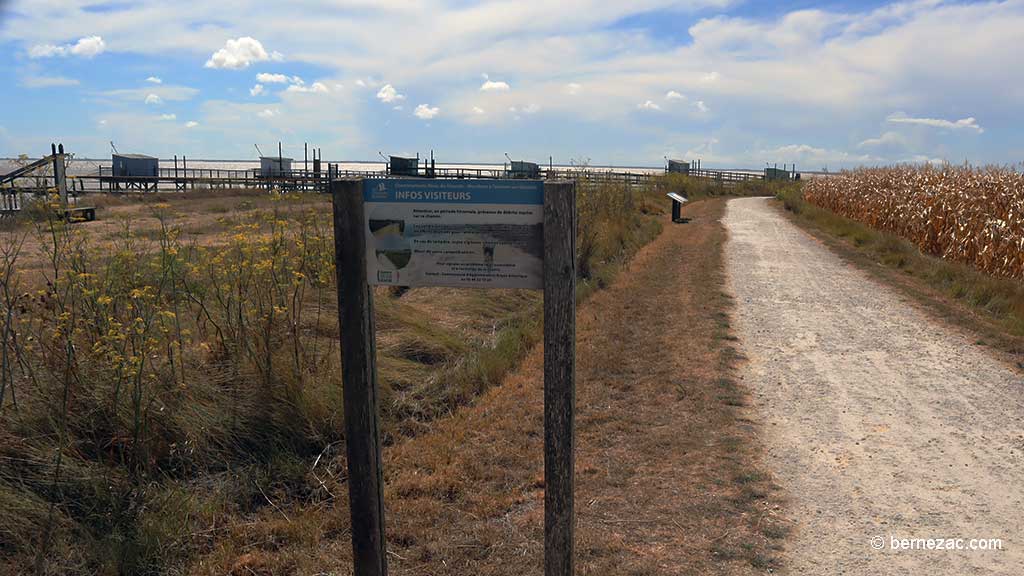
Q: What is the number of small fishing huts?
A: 6